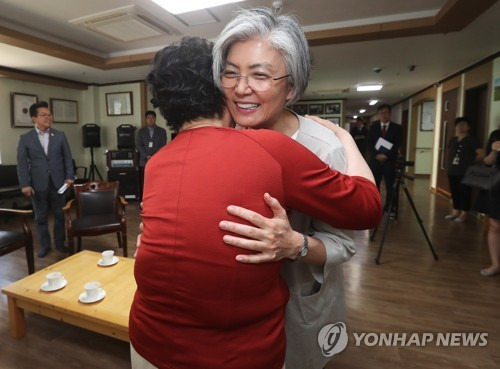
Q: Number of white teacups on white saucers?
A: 3